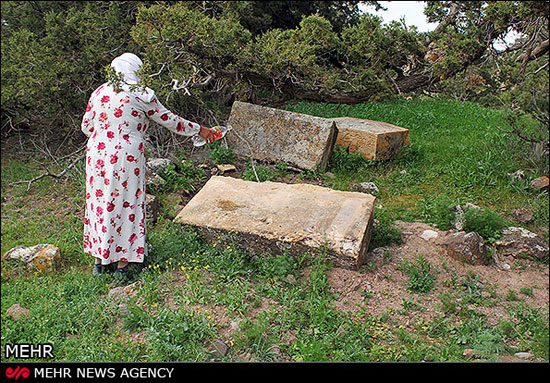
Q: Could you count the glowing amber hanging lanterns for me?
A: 0